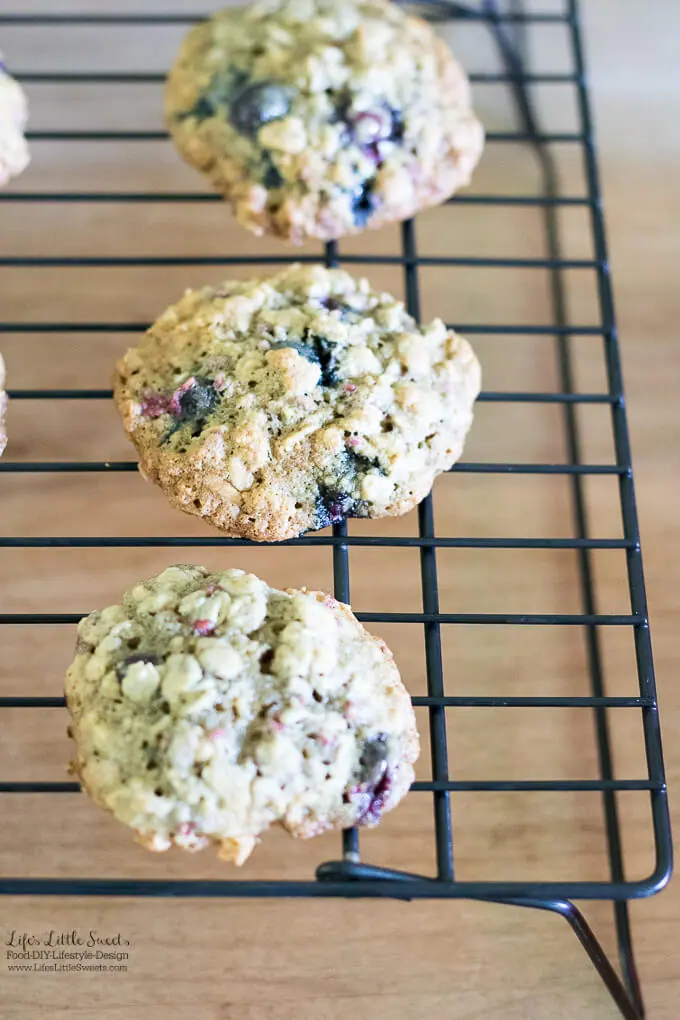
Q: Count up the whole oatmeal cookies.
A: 3